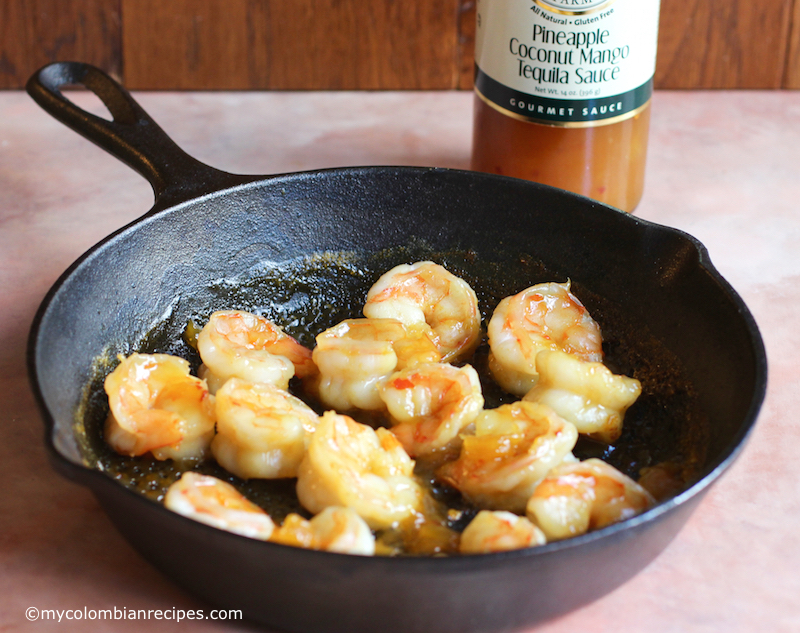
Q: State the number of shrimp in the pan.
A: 14